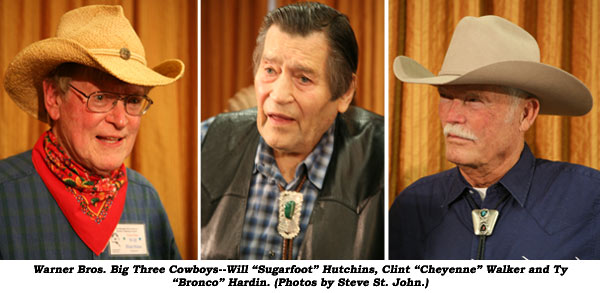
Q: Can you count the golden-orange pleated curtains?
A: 3